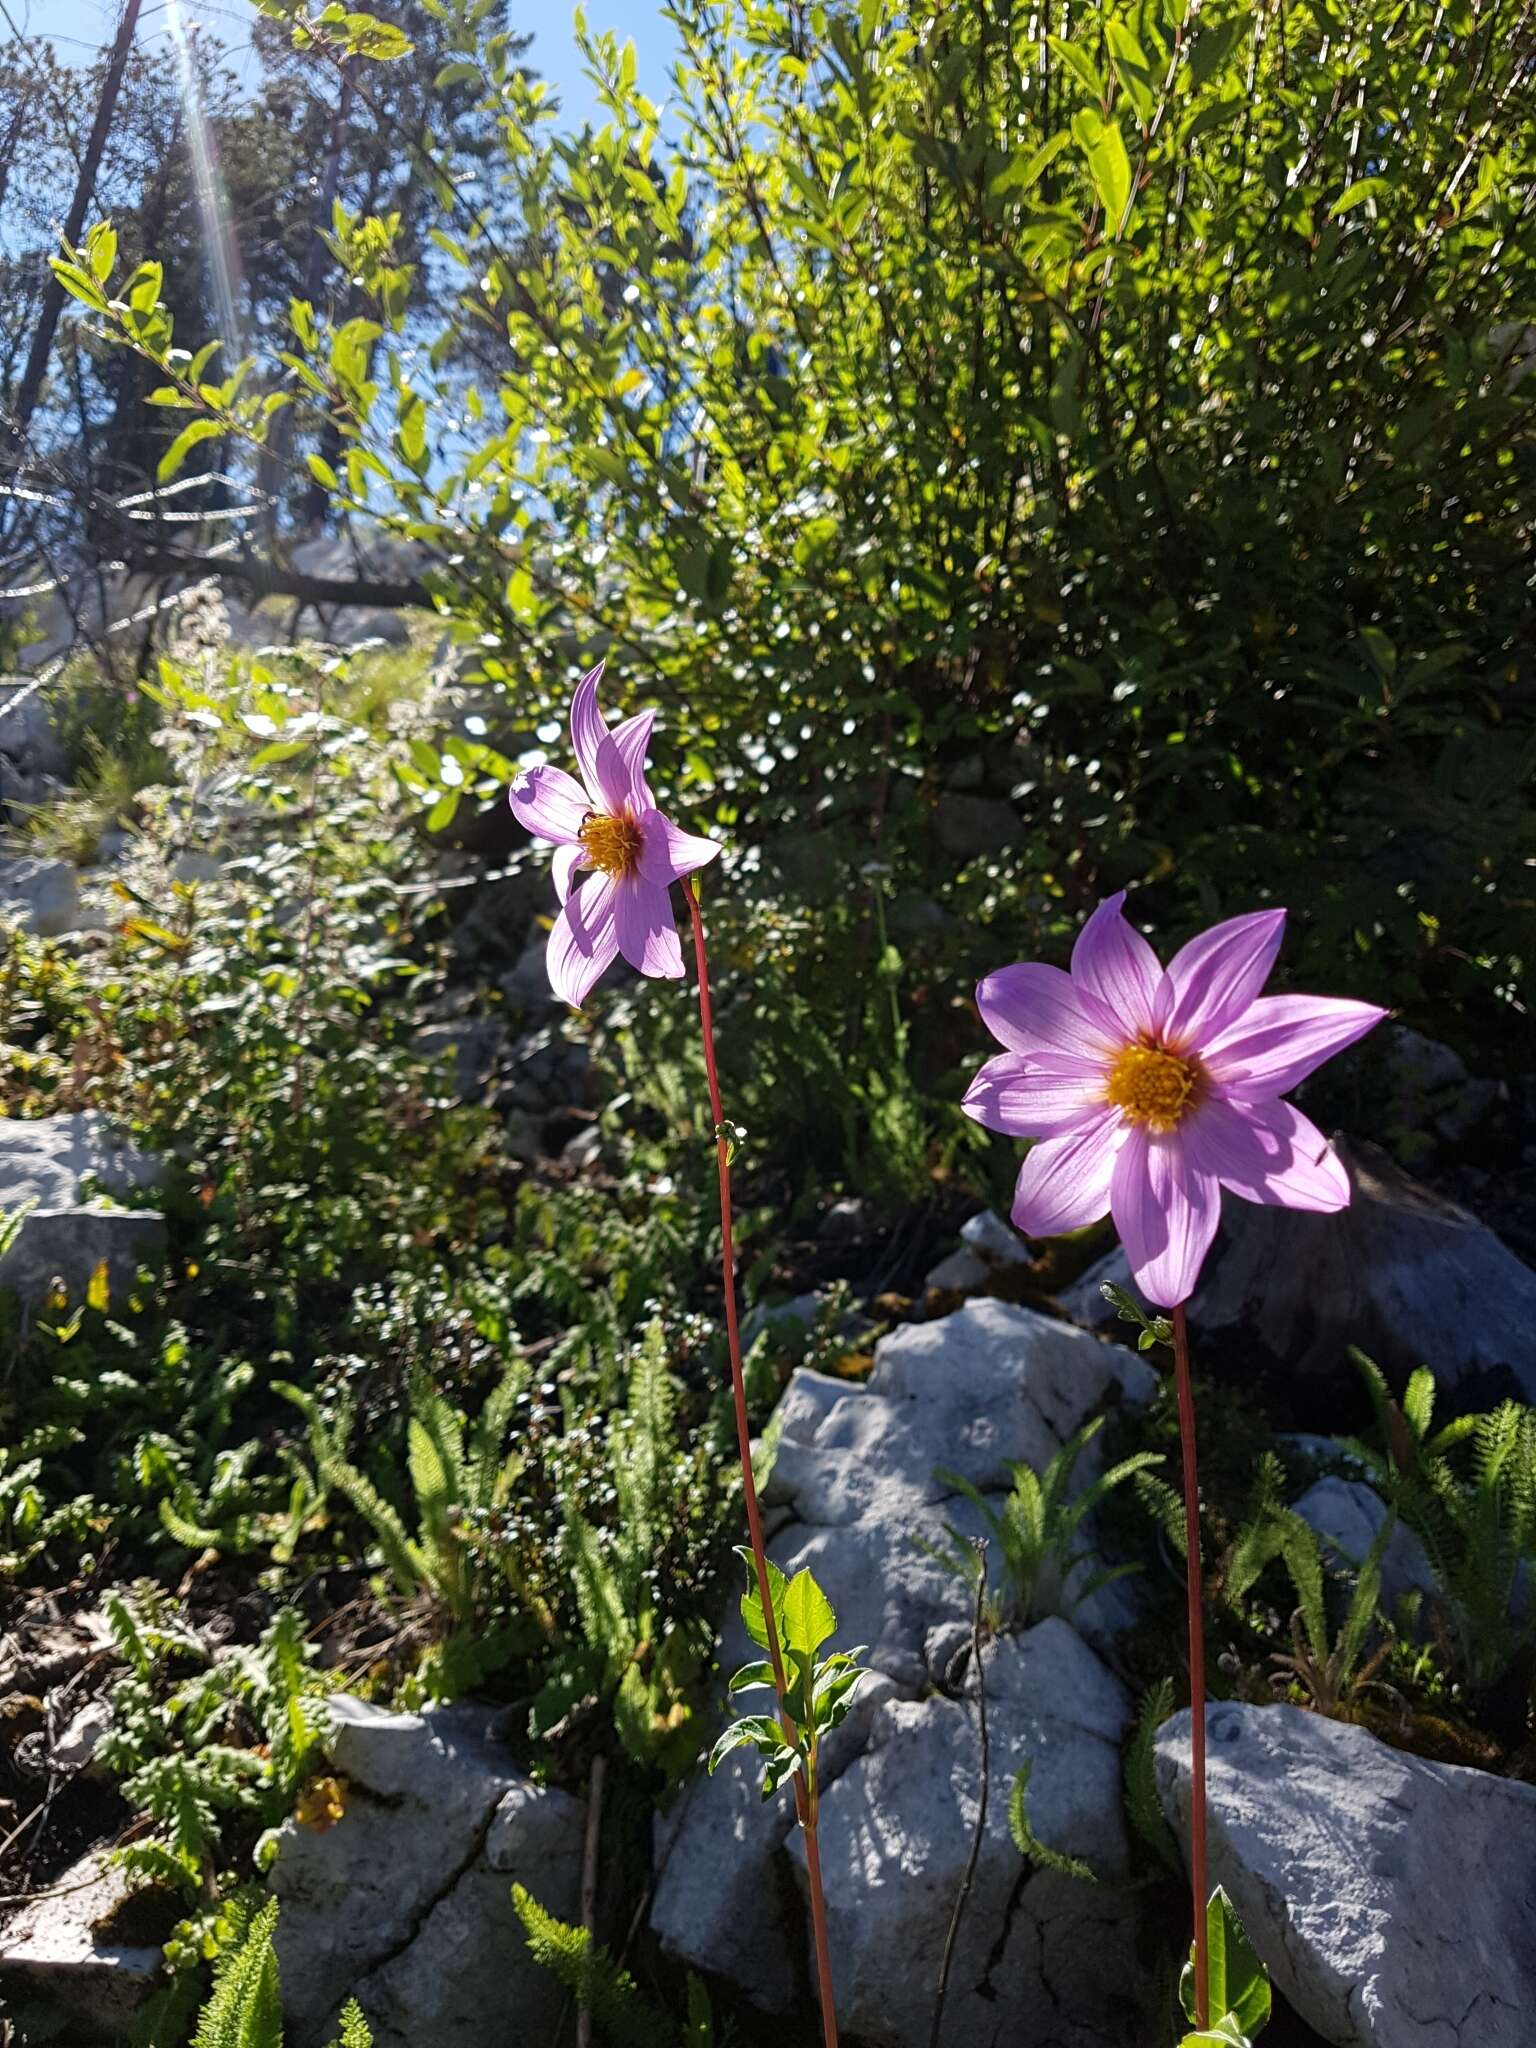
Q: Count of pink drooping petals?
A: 15